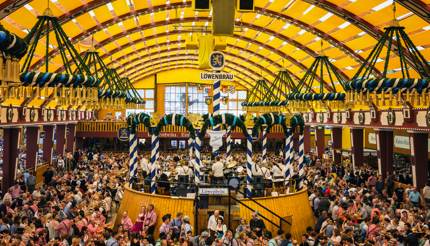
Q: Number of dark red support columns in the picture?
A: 11